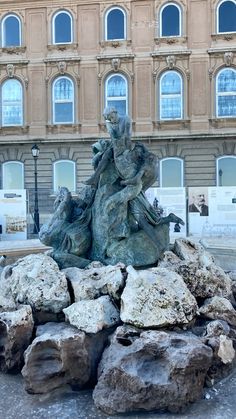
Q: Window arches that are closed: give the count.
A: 14